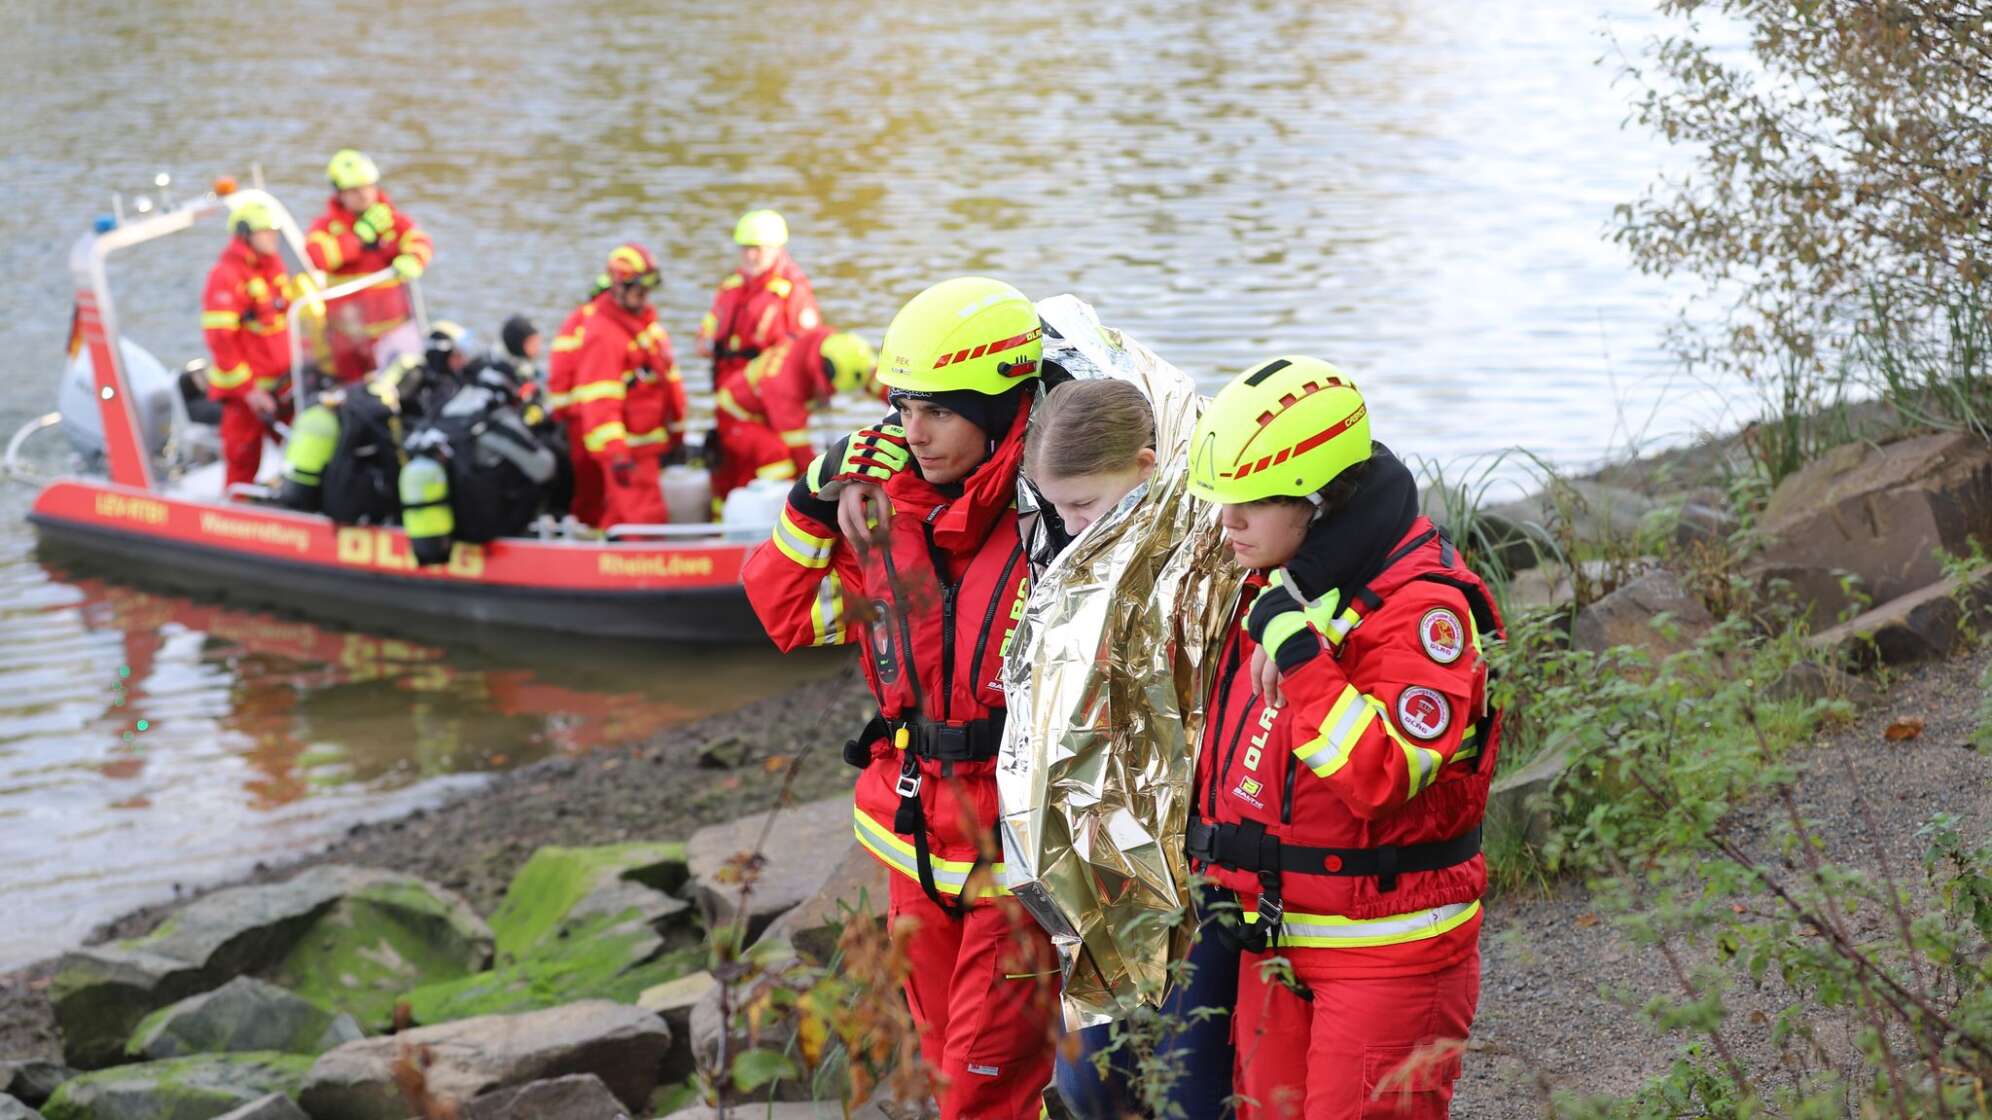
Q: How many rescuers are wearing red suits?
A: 8